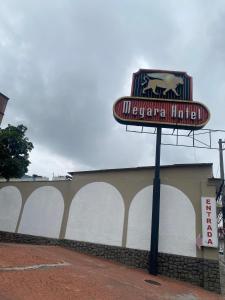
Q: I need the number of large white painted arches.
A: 4